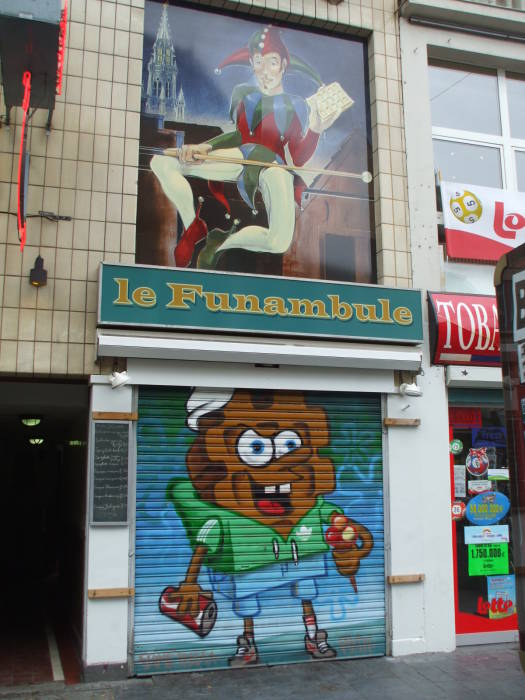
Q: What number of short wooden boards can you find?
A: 4